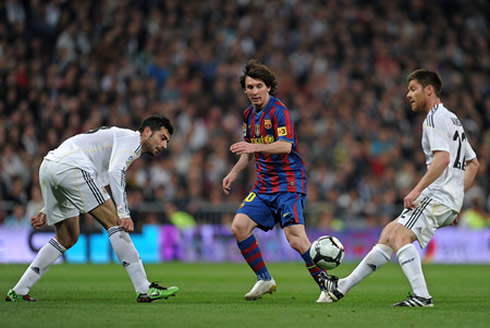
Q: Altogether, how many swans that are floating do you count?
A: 0